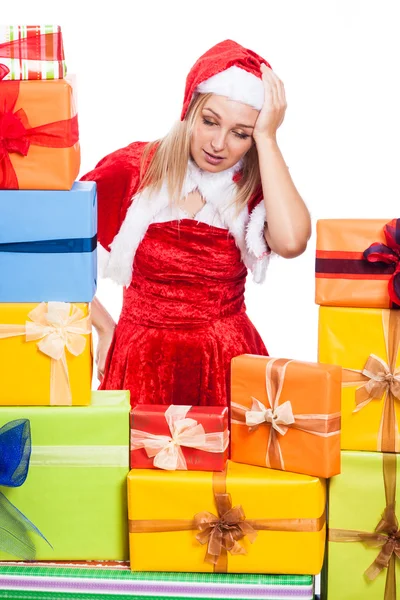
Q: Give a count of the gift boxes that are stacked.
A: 12